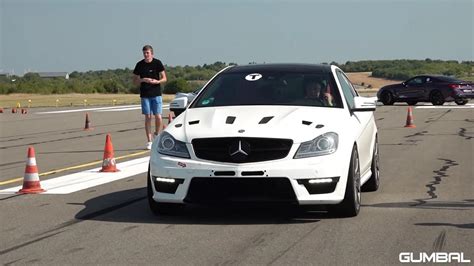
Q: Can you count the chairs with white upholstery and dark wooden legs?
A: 0